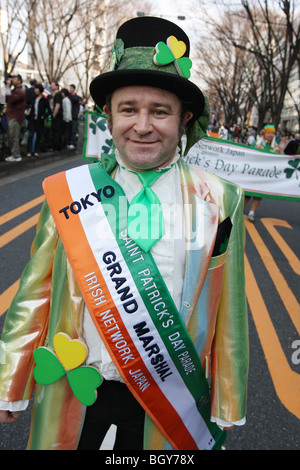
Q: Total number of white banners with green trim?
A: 1